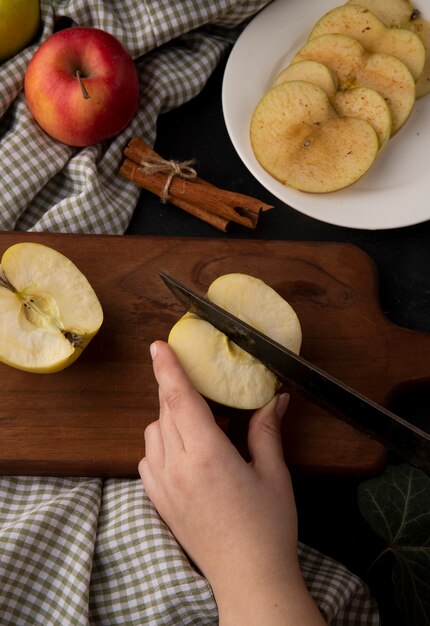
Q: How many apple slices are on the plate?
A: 5